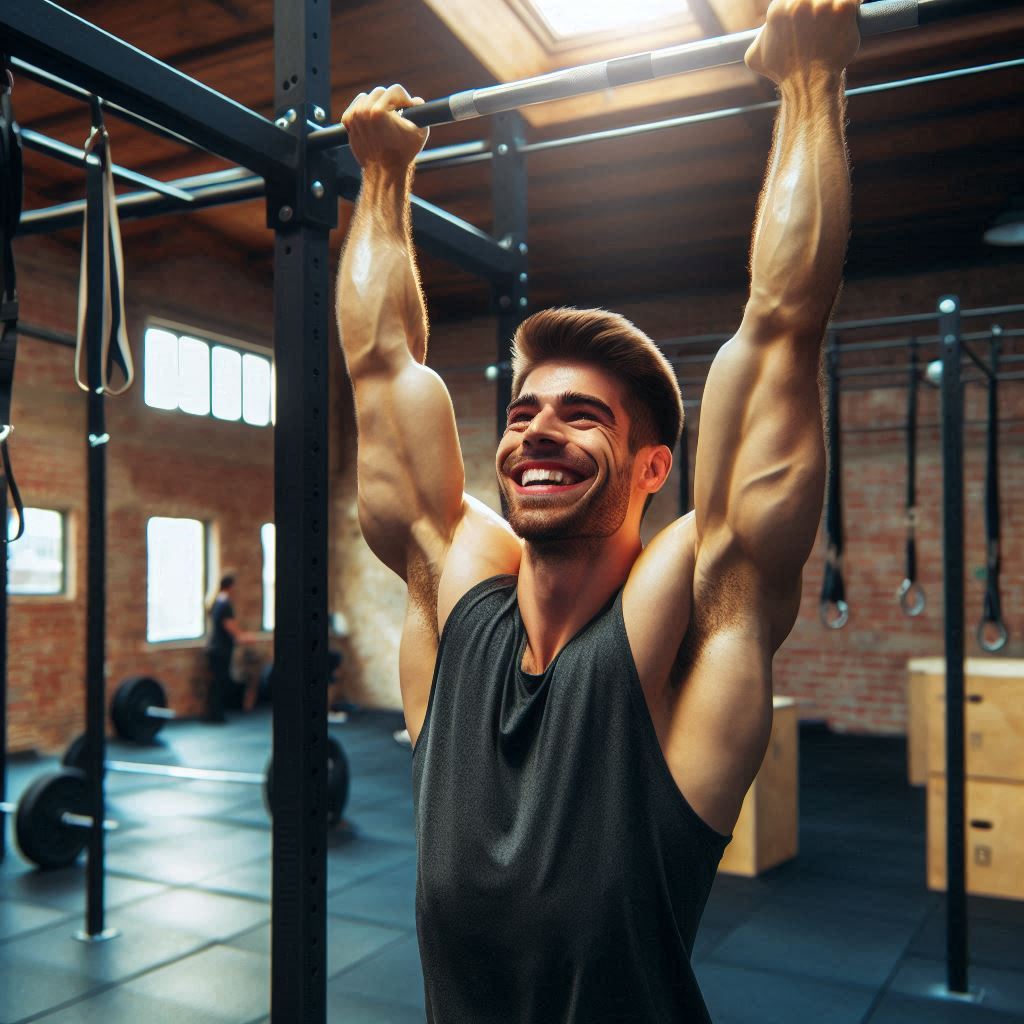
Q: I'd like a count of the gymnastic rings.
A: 3